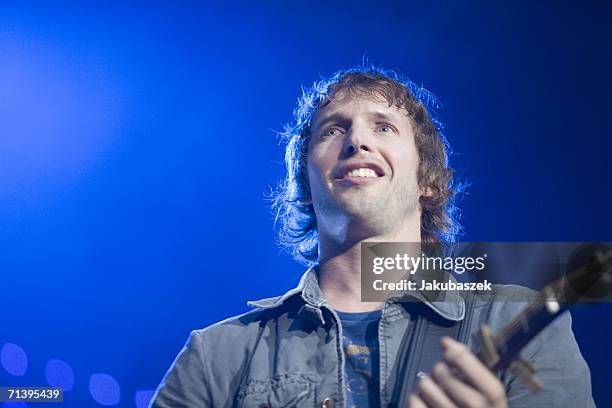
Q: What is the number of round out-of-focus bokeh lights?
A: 4